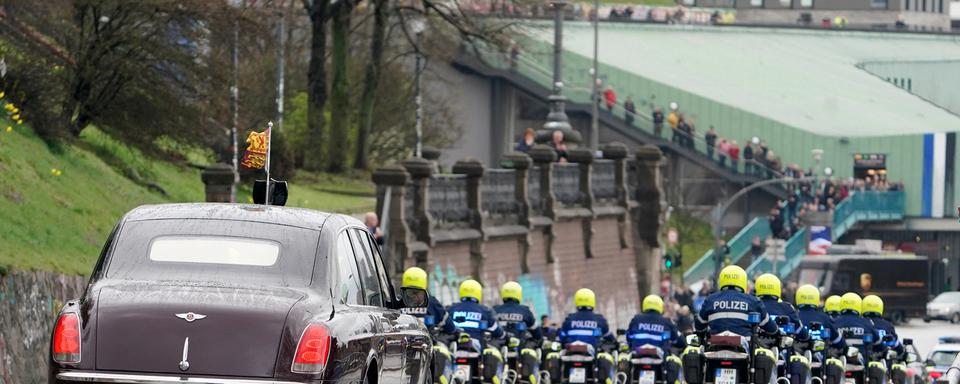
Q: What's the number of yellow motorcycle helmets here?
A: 11